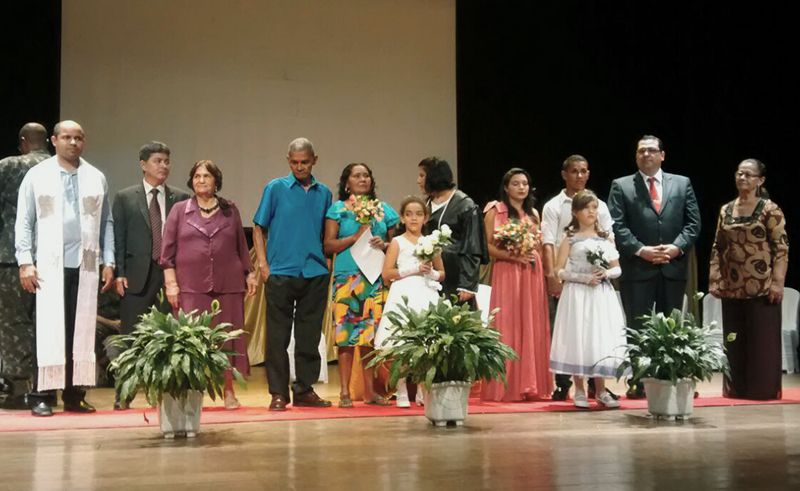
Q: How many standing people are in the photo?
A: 13